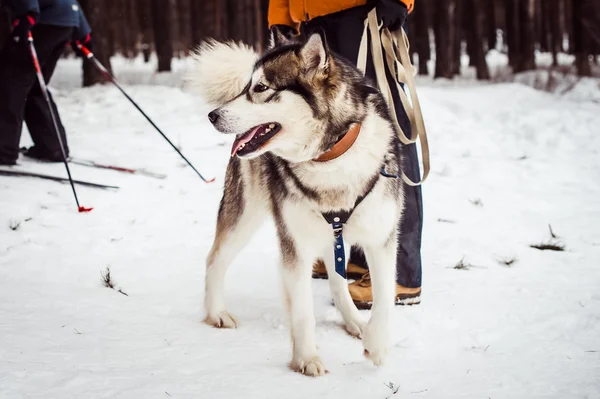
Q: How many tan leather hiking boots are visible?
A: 2